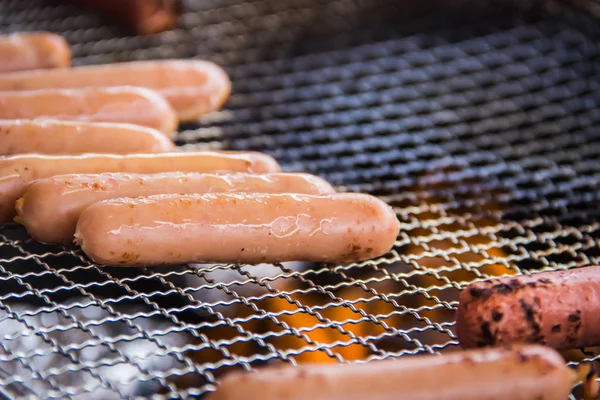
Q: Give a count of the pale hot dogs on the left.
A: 7